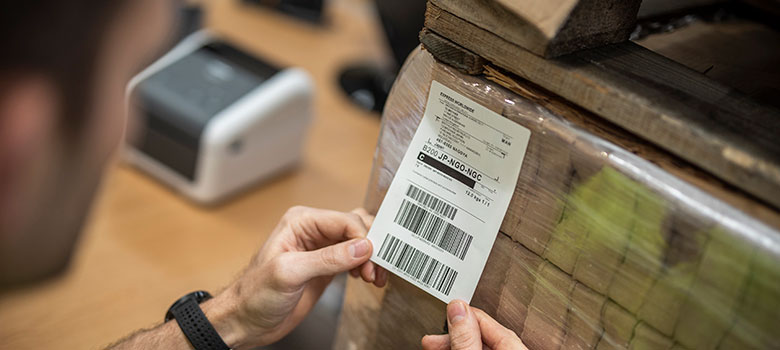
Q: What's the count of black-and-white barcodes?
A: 3